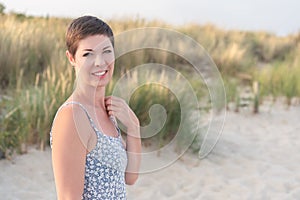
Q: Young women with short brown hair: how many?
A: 1